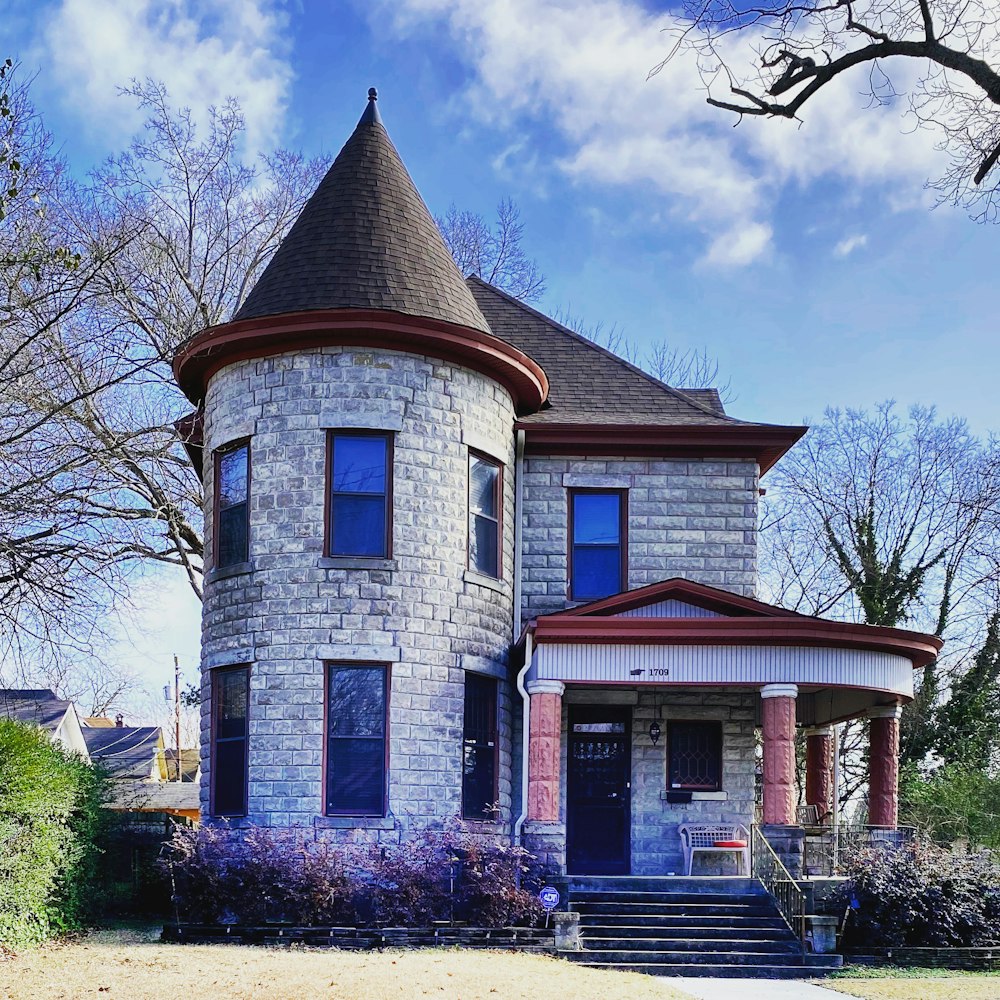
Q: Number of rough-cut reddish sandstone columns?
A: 4